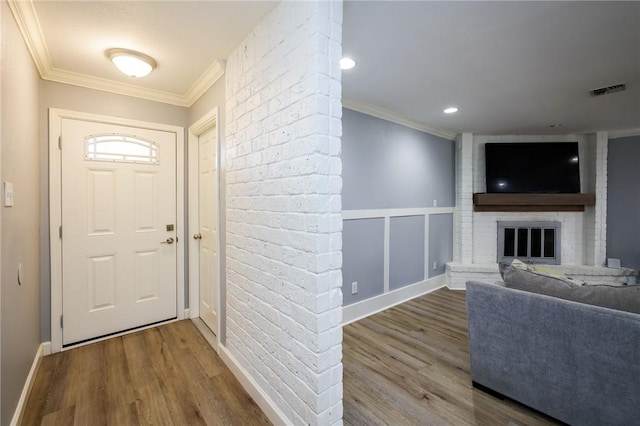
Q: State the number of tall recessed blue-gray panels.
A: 3